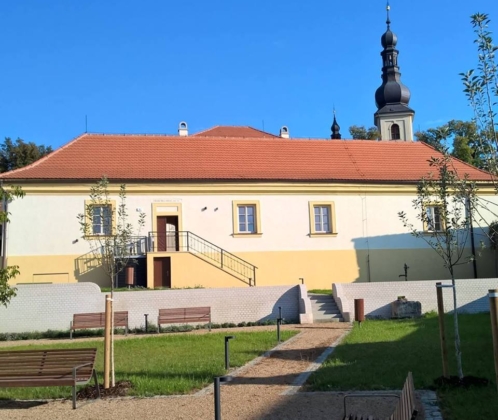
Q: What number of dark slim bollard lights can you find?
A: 5